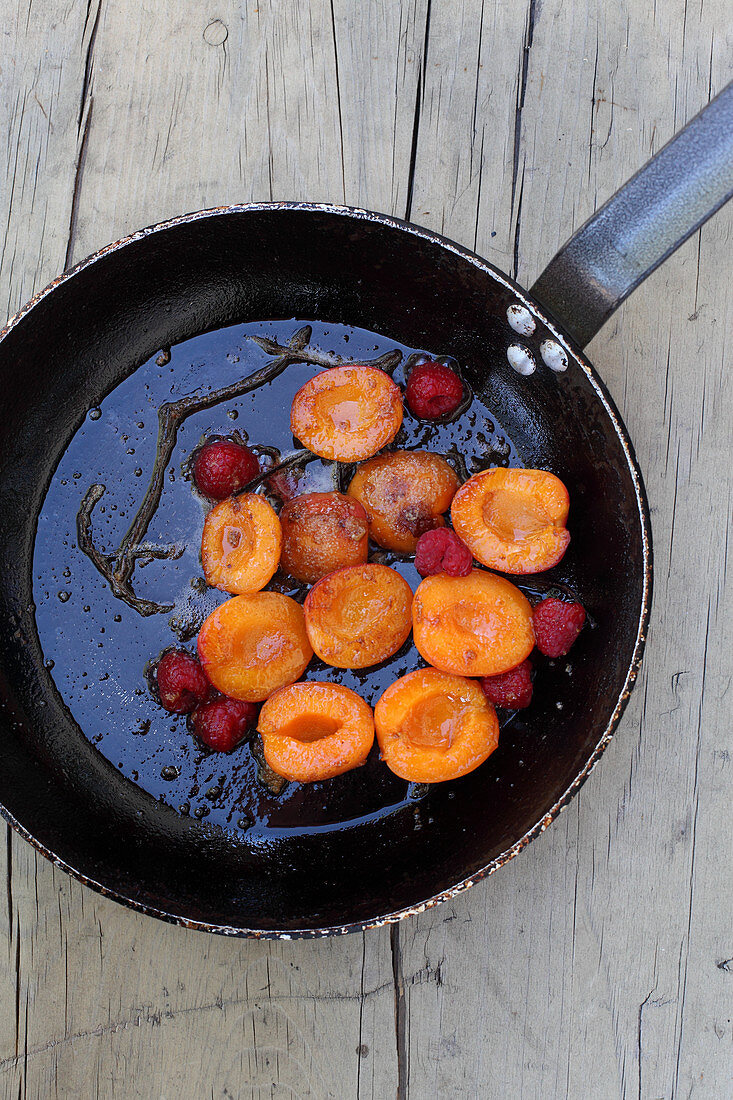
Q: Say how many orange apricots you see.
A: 10